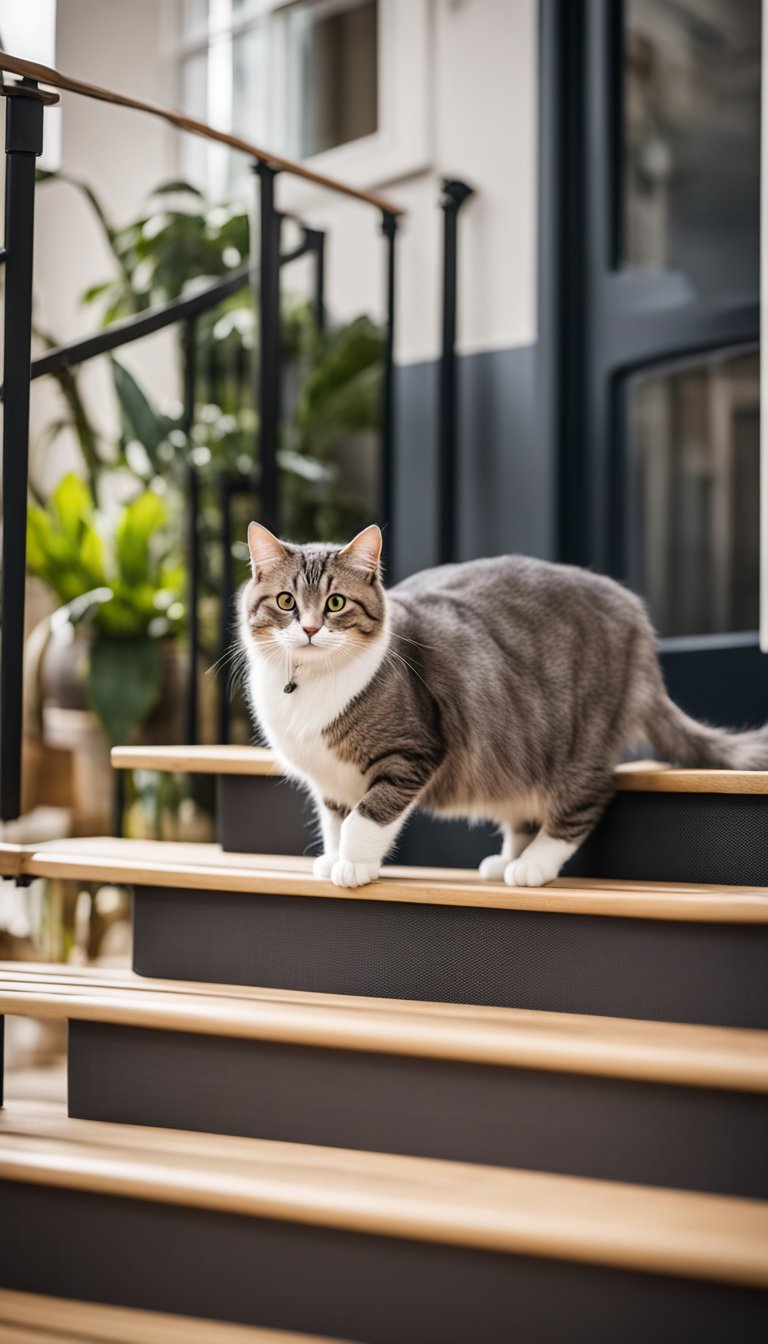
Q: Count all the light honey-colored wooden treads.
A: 5